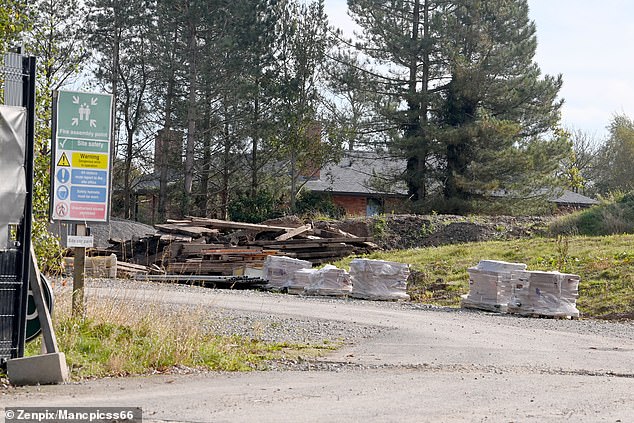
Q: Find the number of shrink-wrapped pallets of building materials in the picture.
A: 5